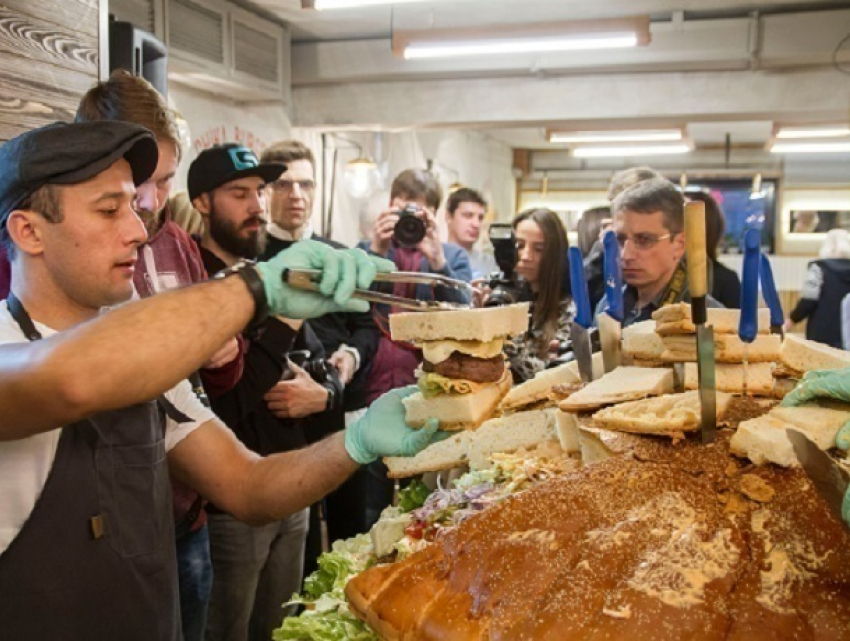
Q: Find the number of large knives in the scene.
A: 6